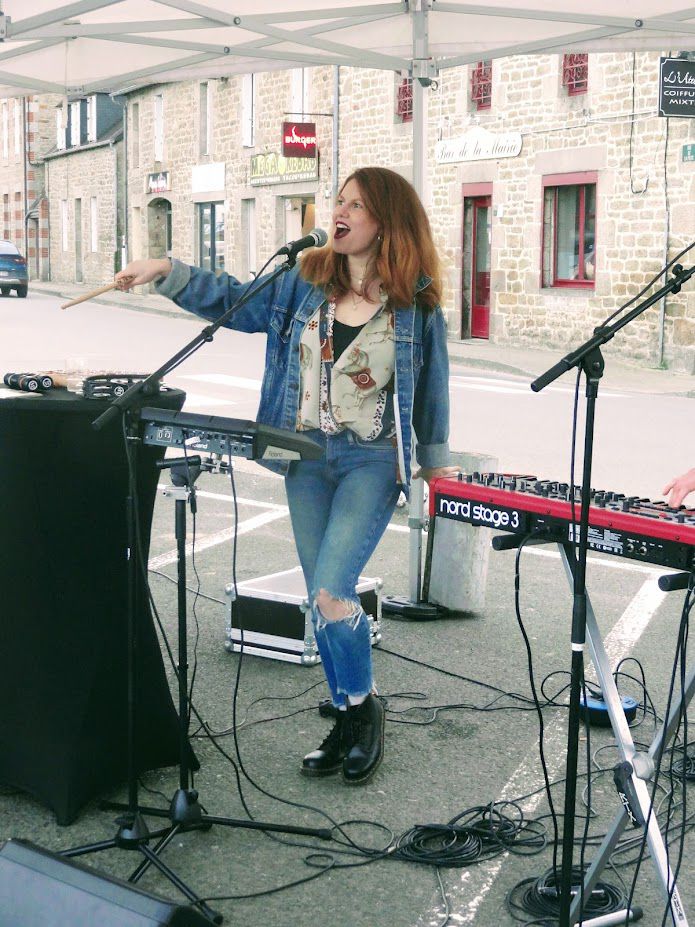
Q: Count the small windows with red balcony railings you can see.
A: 3